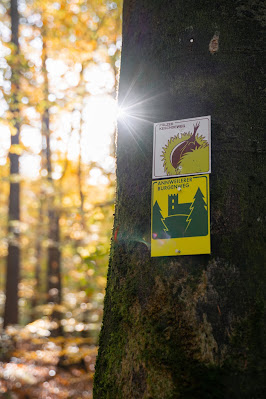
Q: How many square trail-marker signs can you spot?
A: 2